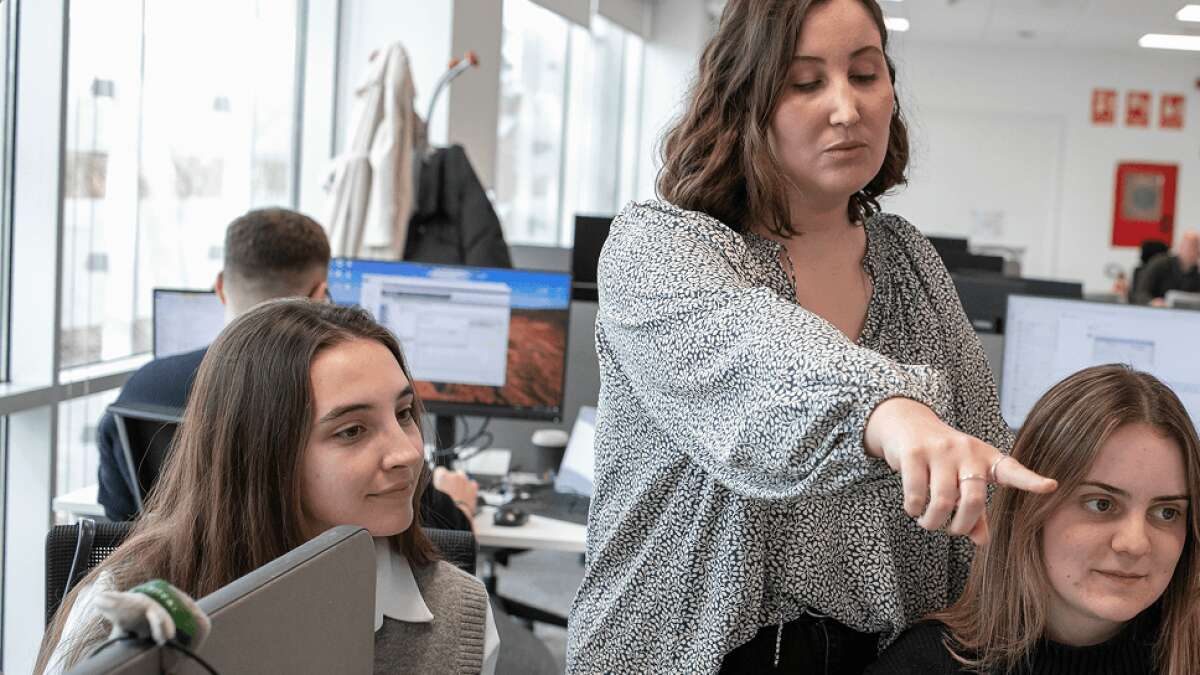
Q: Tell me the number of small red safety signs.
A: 3